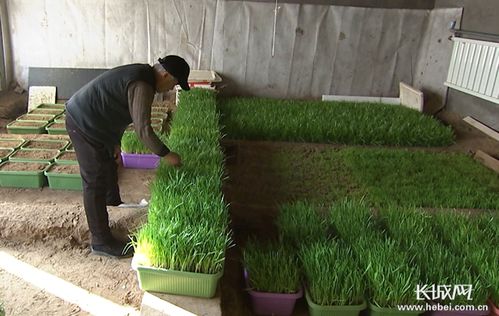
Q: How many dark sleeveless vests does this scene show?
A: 1